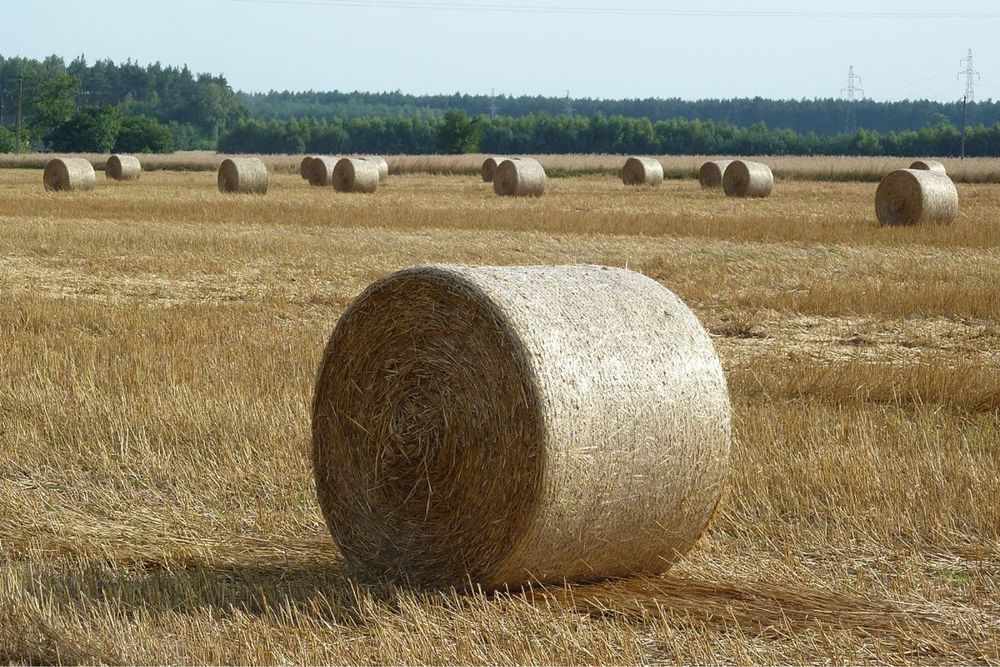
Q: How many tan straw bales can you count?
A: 15